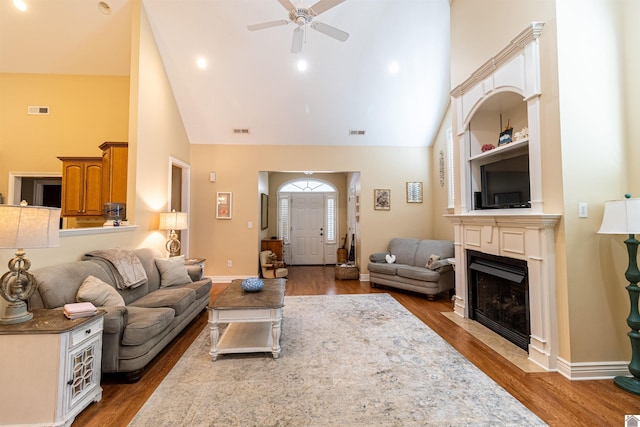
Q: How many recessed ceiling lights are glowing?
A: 4